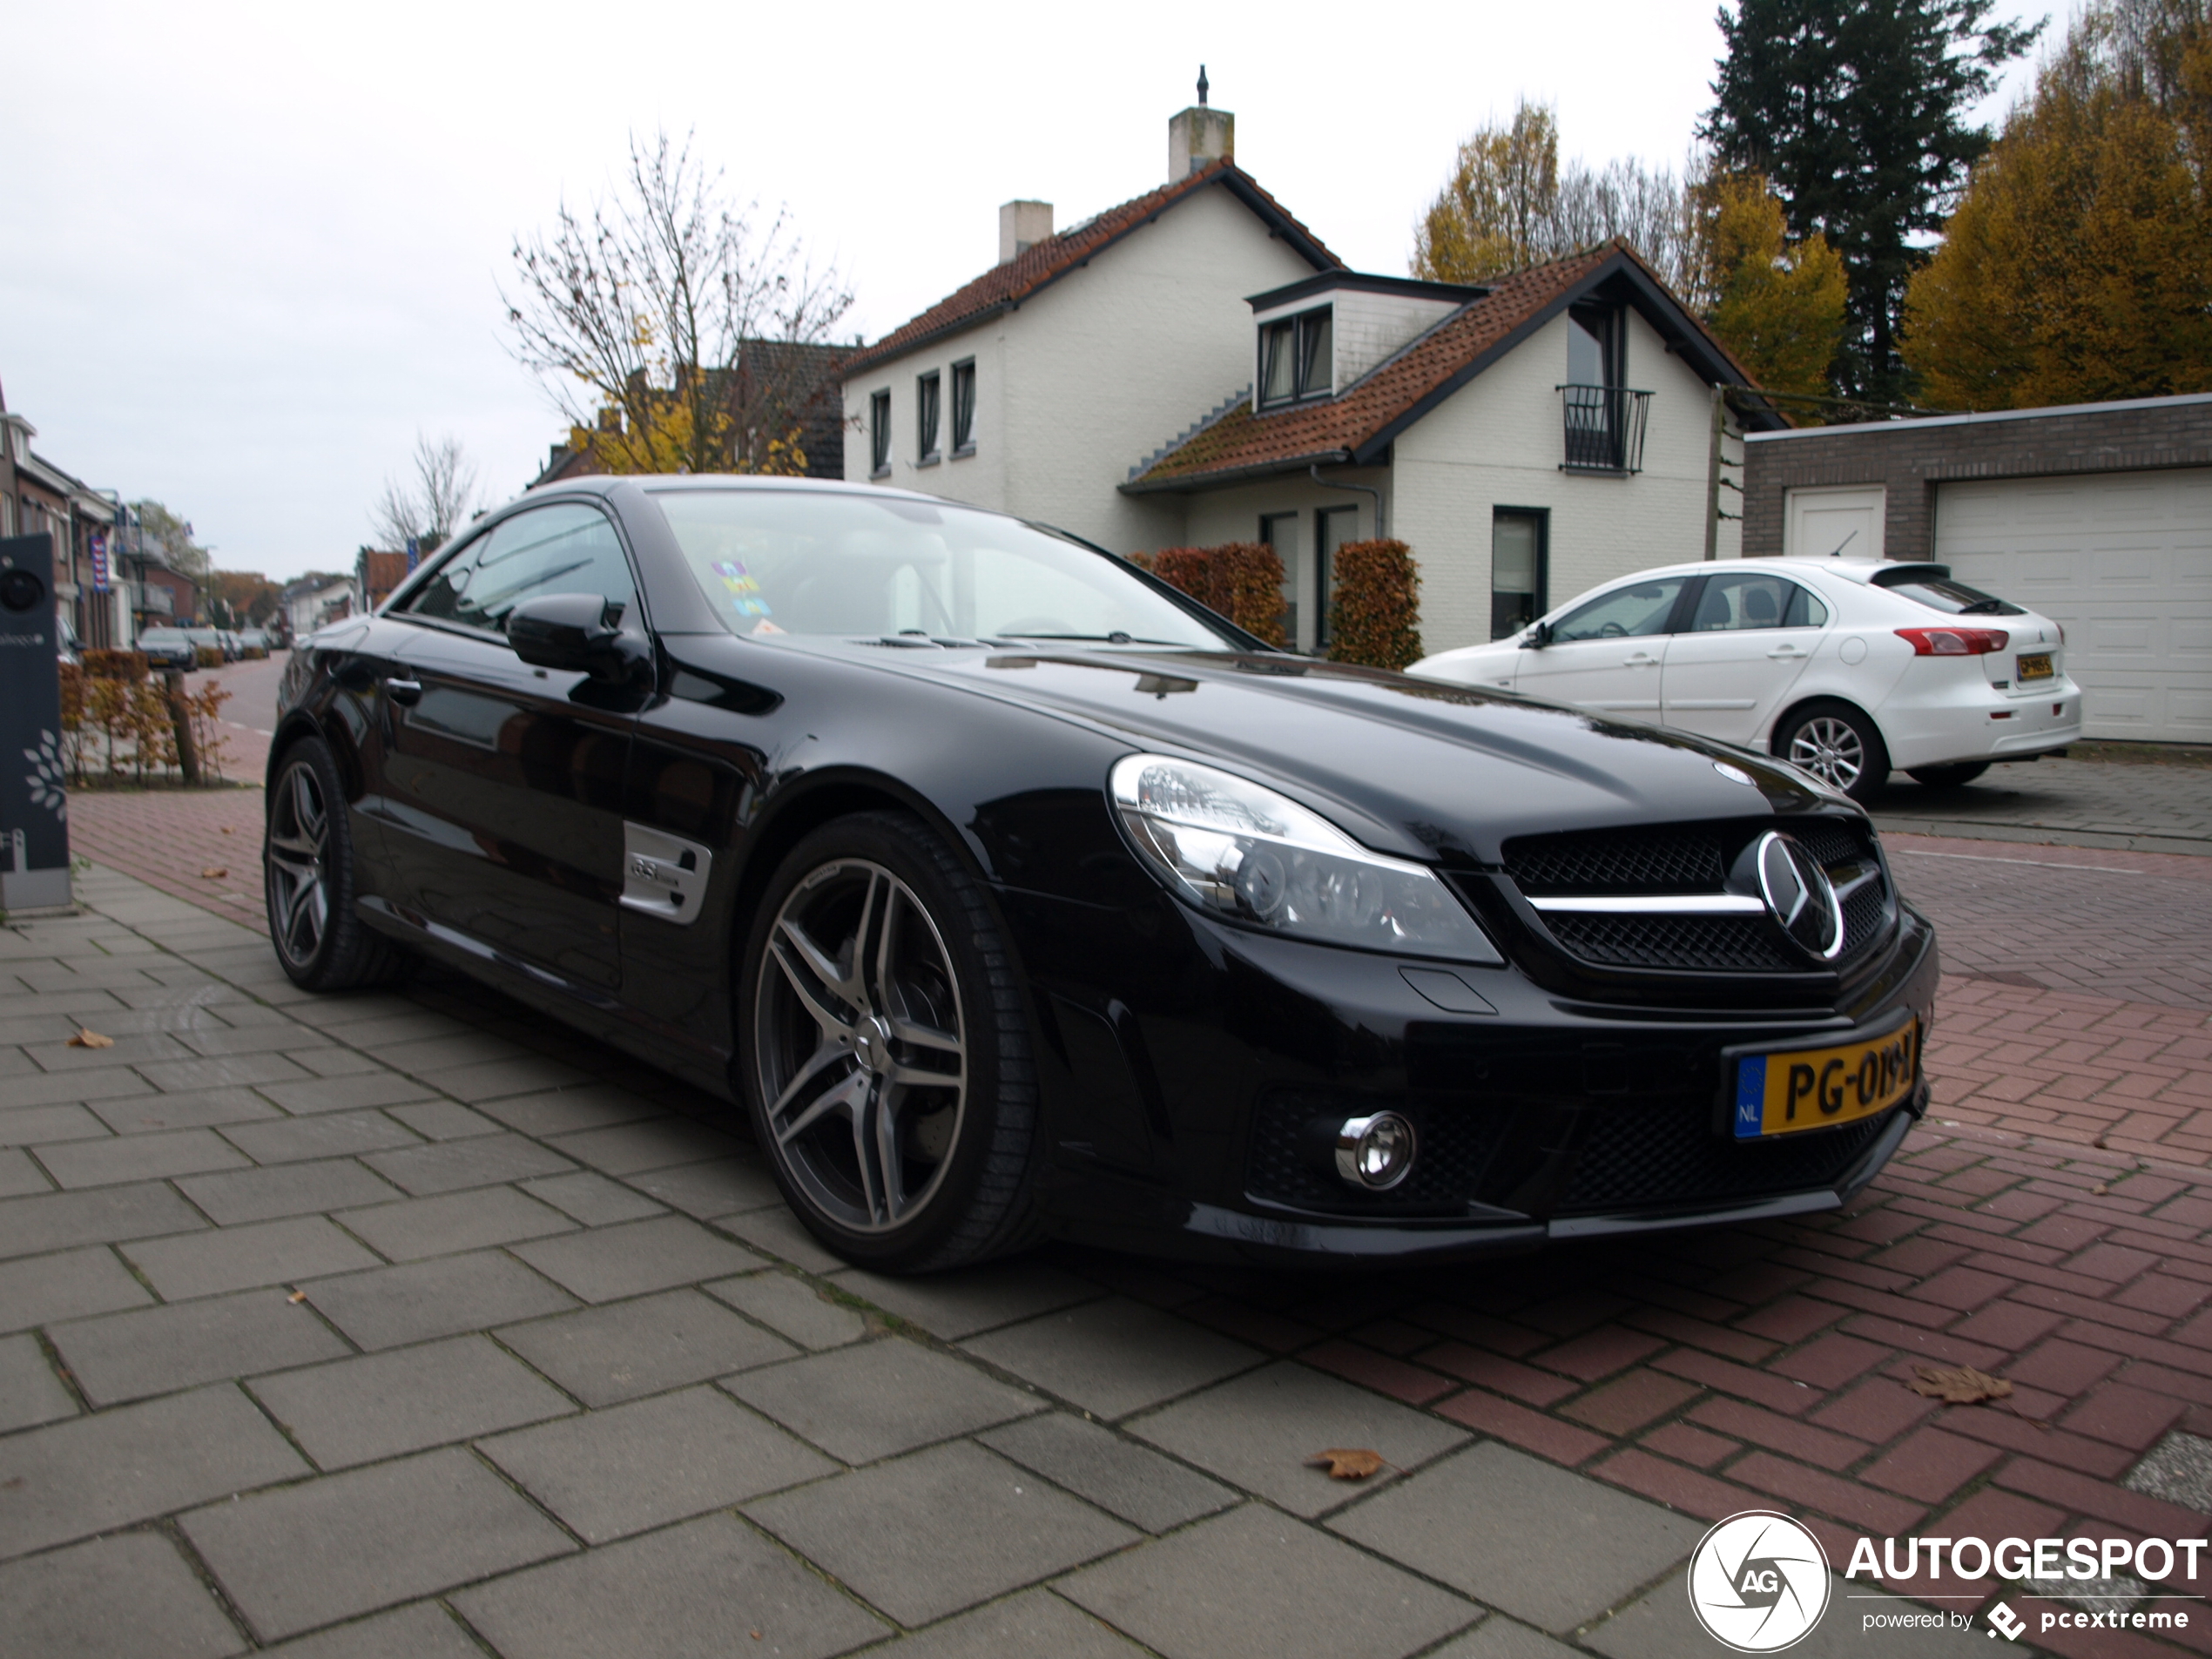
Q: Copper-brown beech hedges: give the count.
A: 2